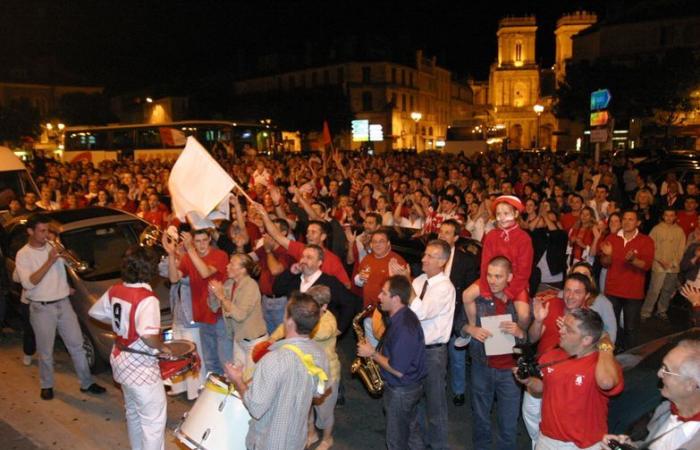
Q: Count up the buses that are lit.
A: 1